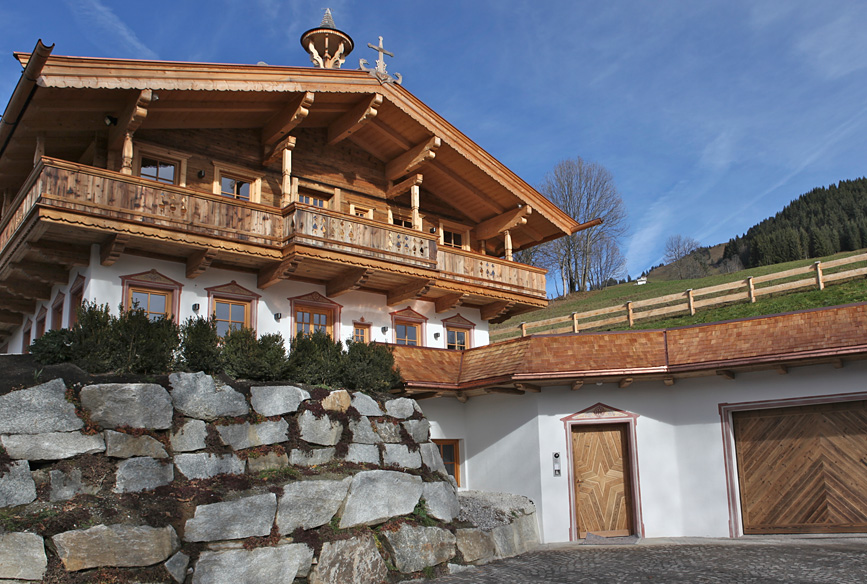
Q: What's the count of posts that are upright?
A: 6